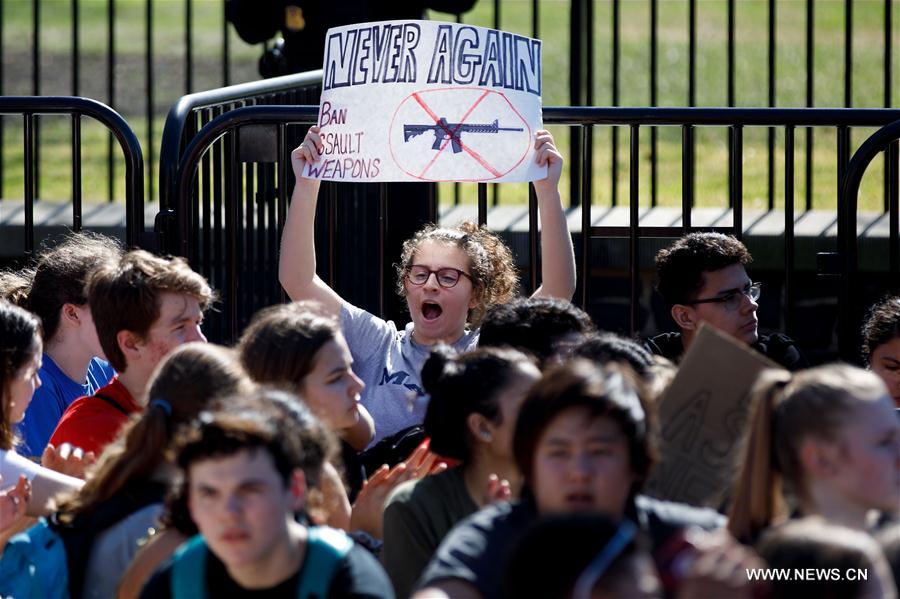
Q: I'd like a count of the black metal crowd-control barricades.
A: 4